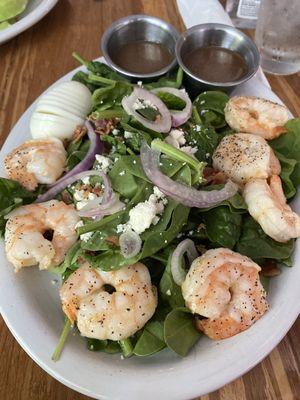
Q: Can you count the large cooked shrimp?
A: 7